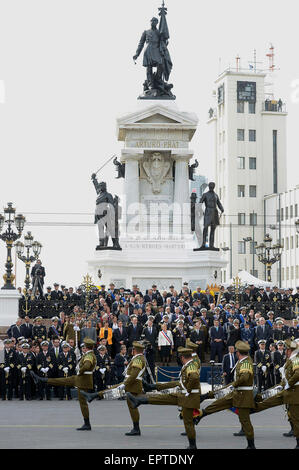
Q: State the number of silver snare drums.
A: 4